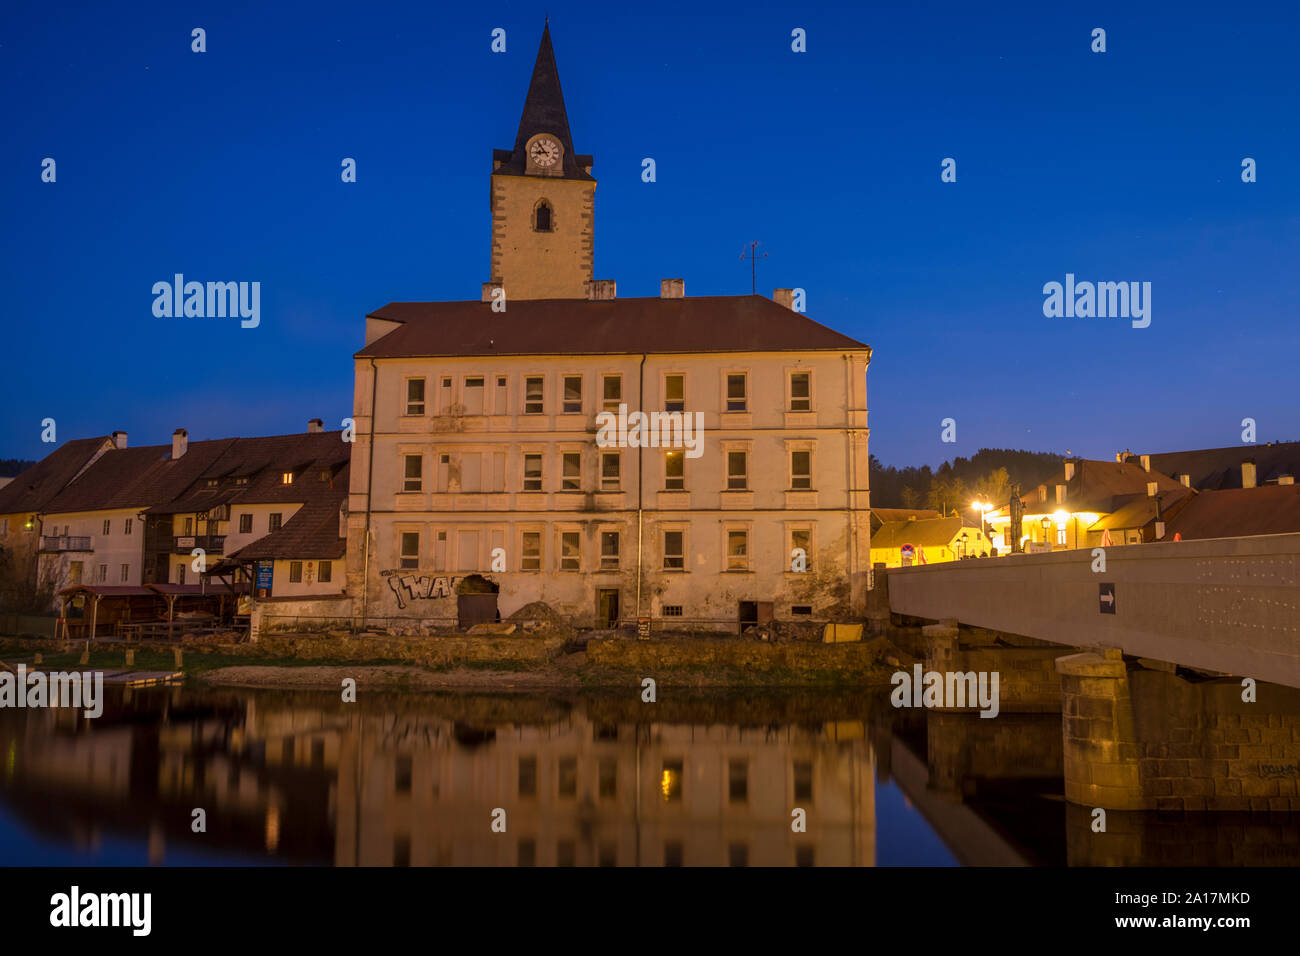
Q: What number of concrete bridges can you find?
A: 1